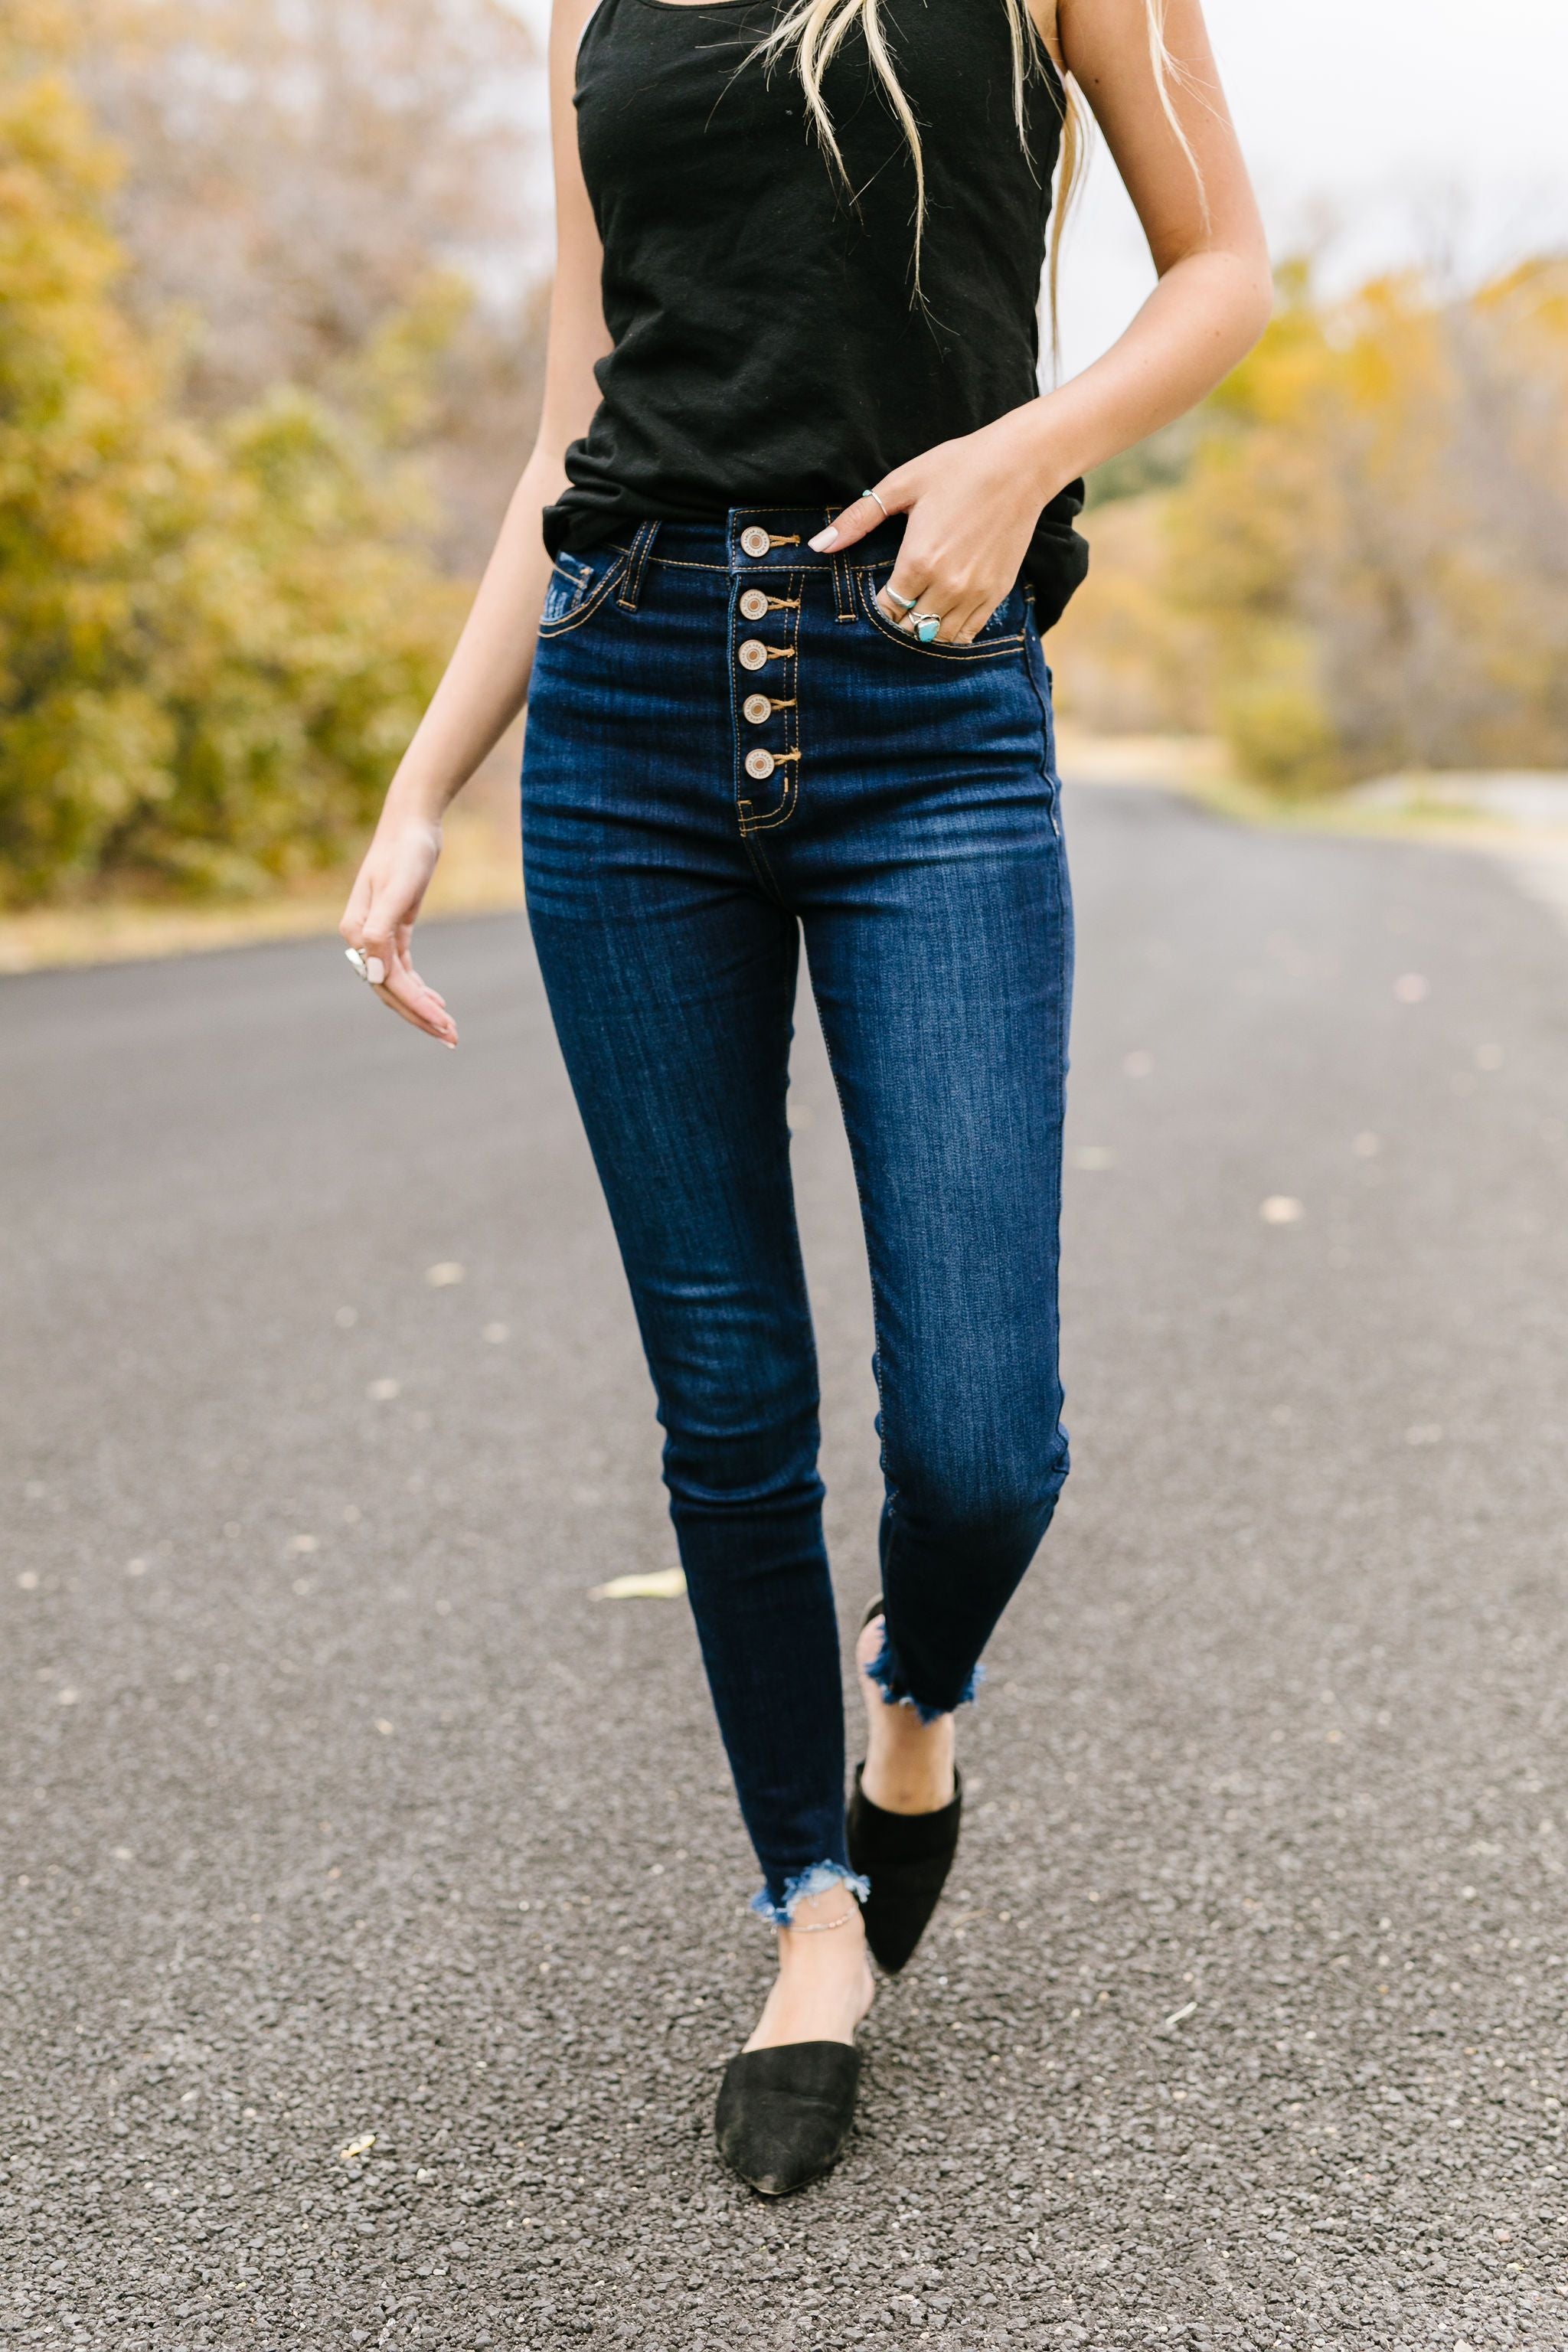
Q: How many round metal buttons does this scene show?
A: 5